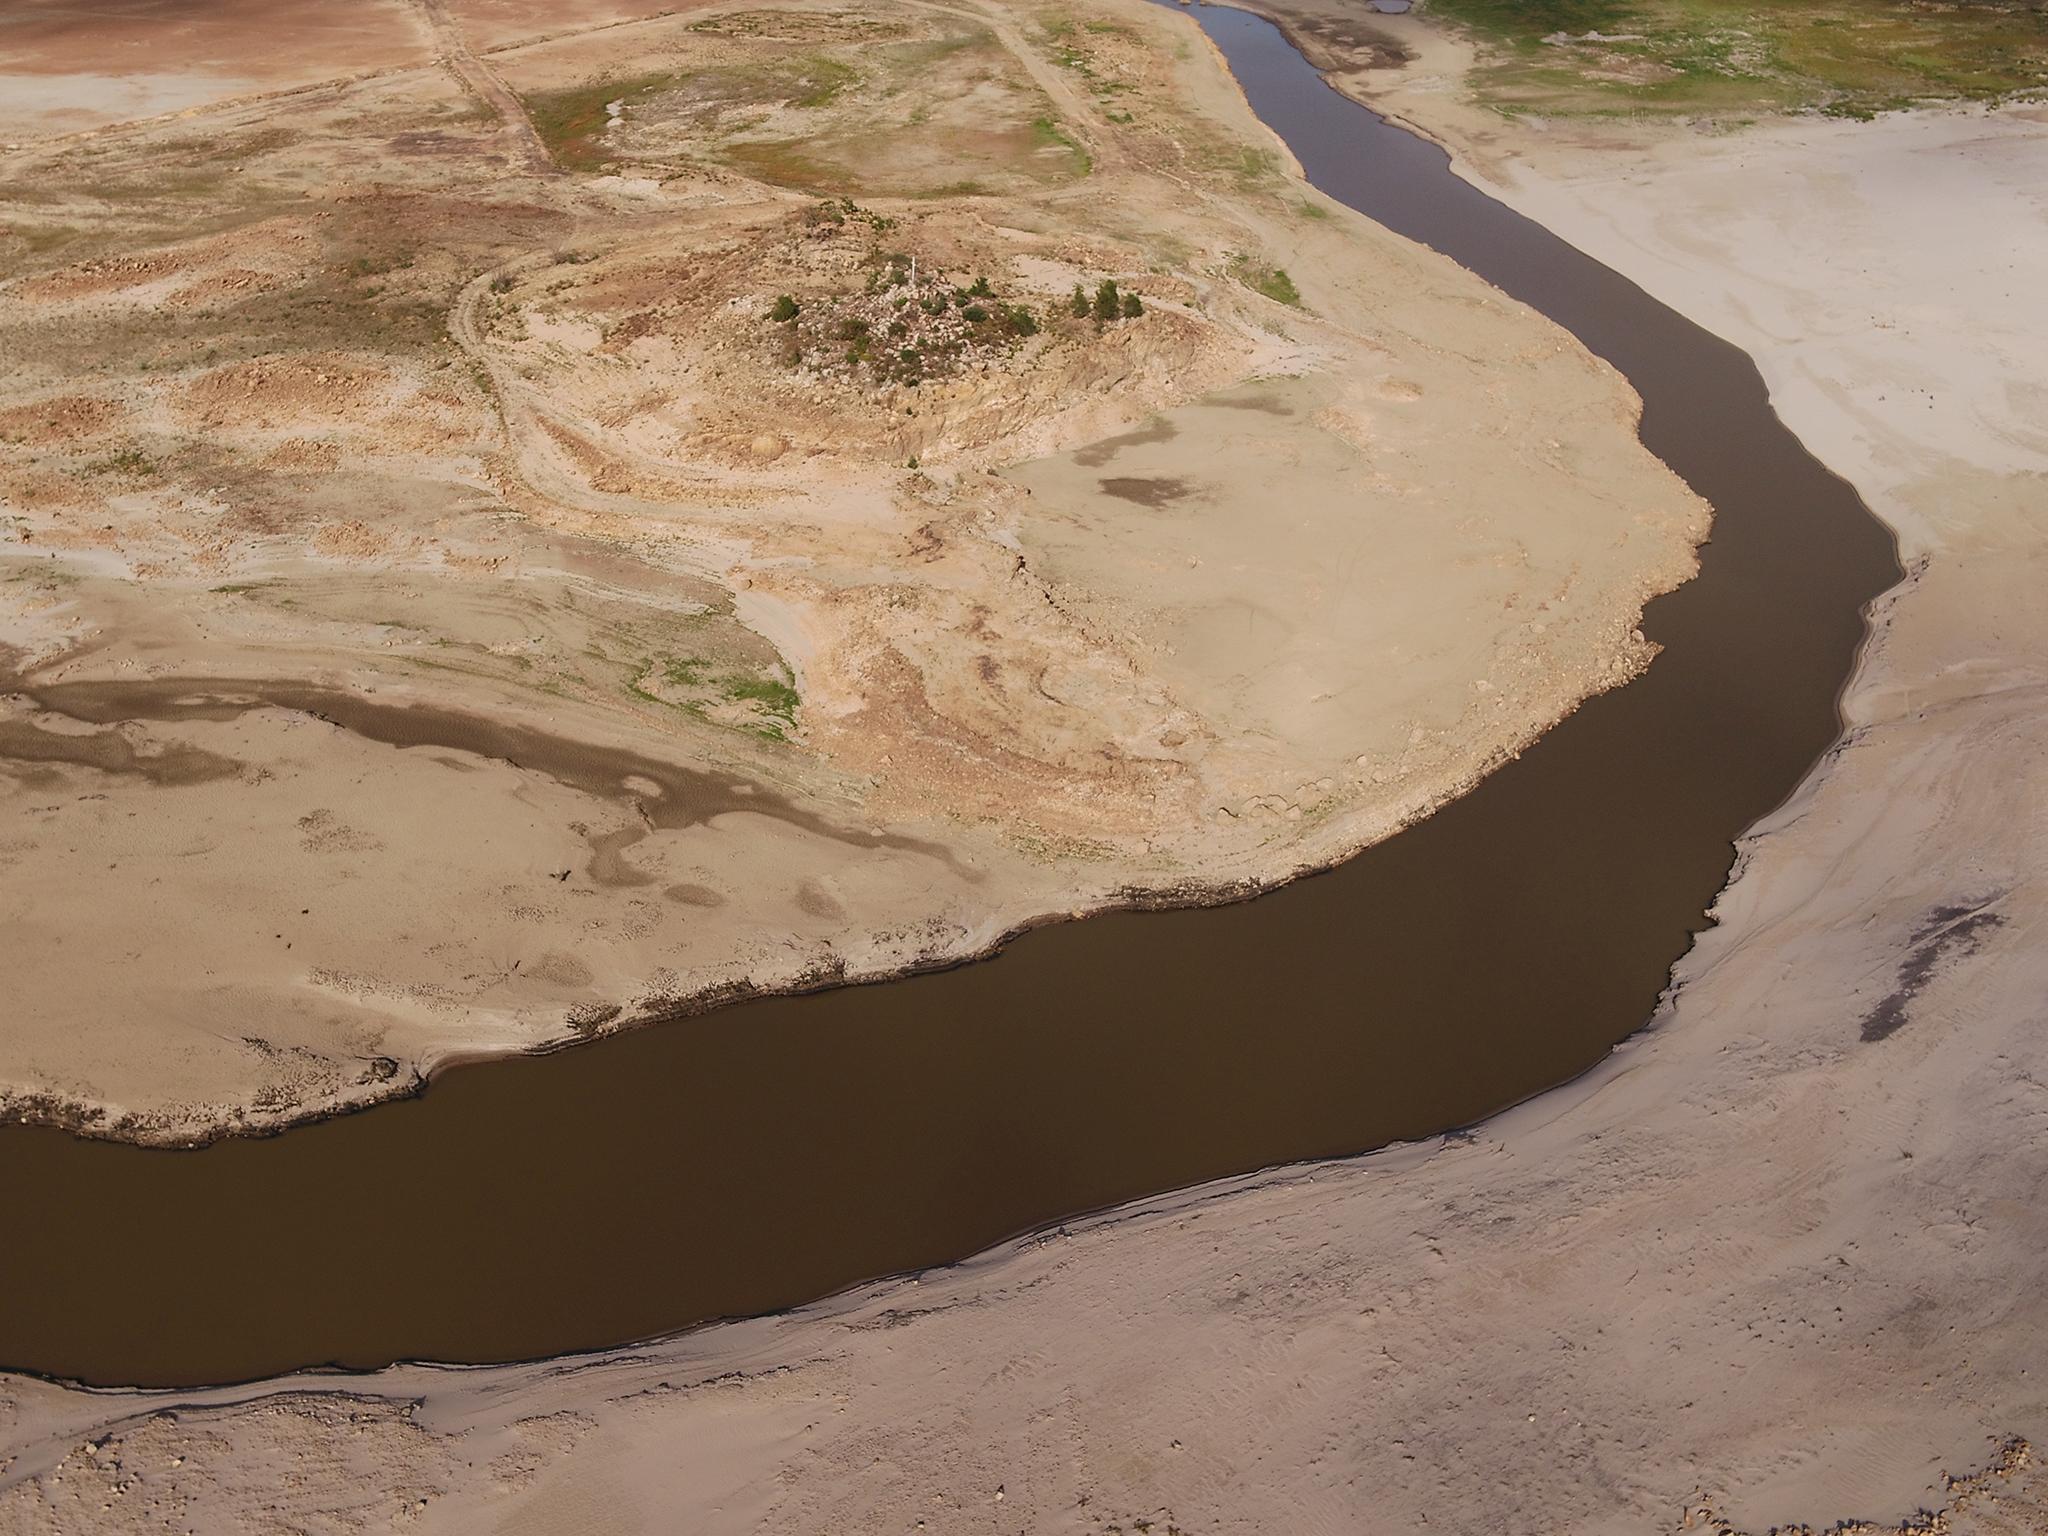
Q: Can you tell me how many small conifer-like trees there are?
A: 3